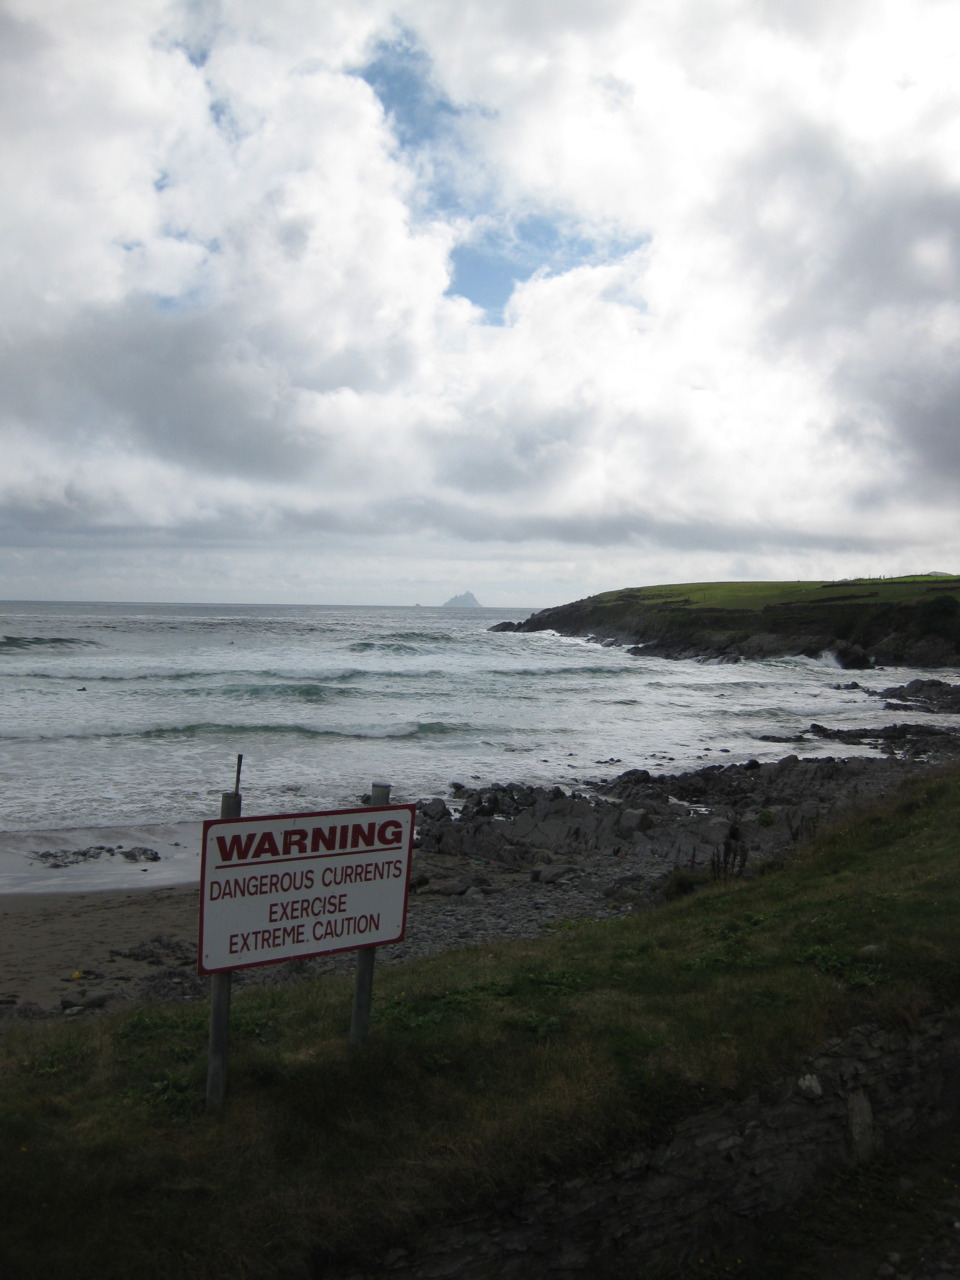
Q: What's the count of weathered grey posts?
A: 2